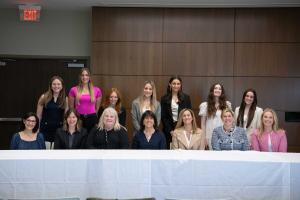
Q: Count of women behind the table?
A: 14